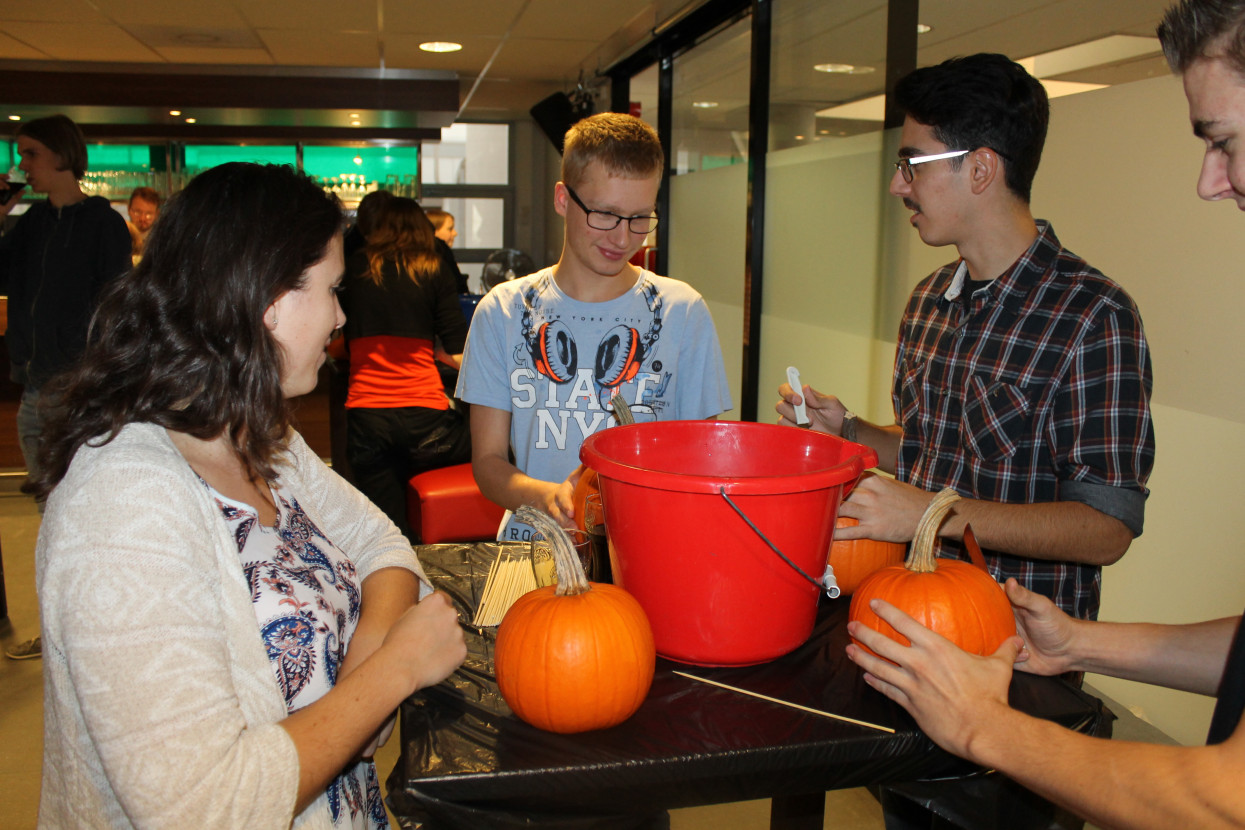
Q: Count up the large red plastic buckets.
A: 1